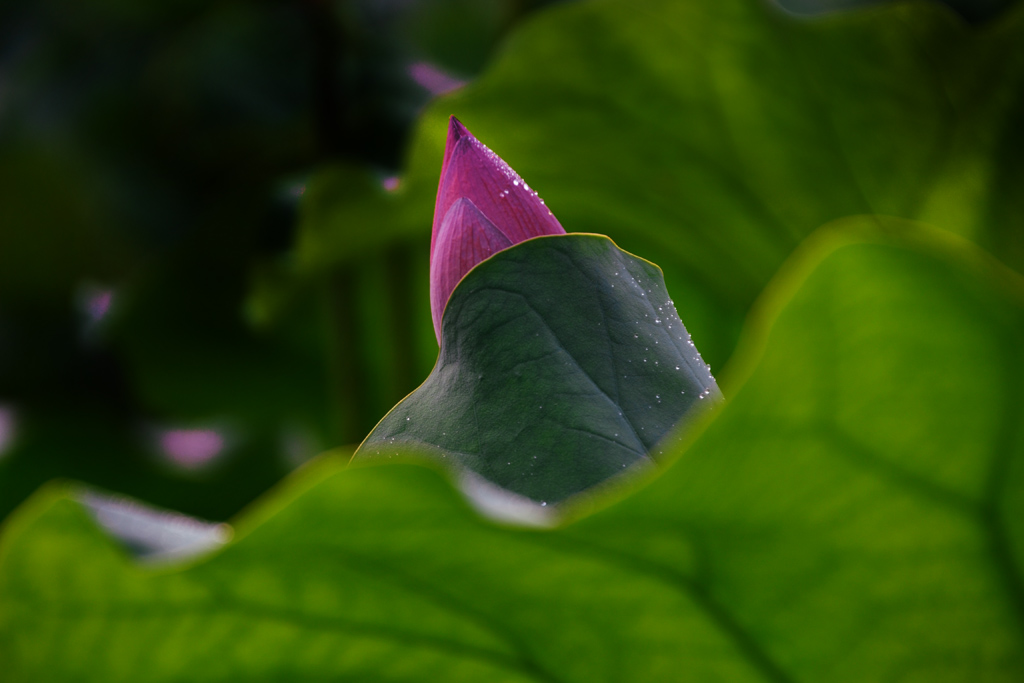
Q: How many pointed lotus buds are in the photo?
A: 1